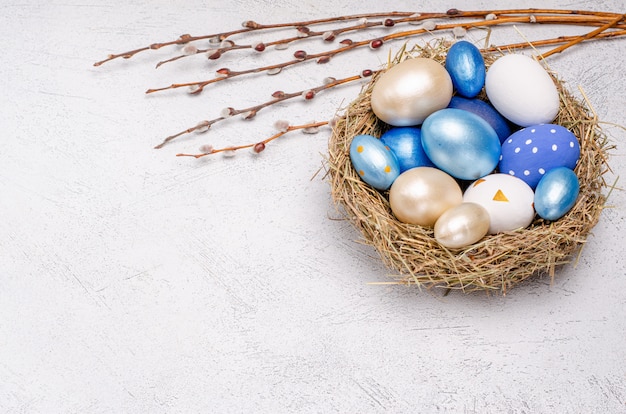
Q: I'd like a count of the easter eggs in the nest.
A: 12